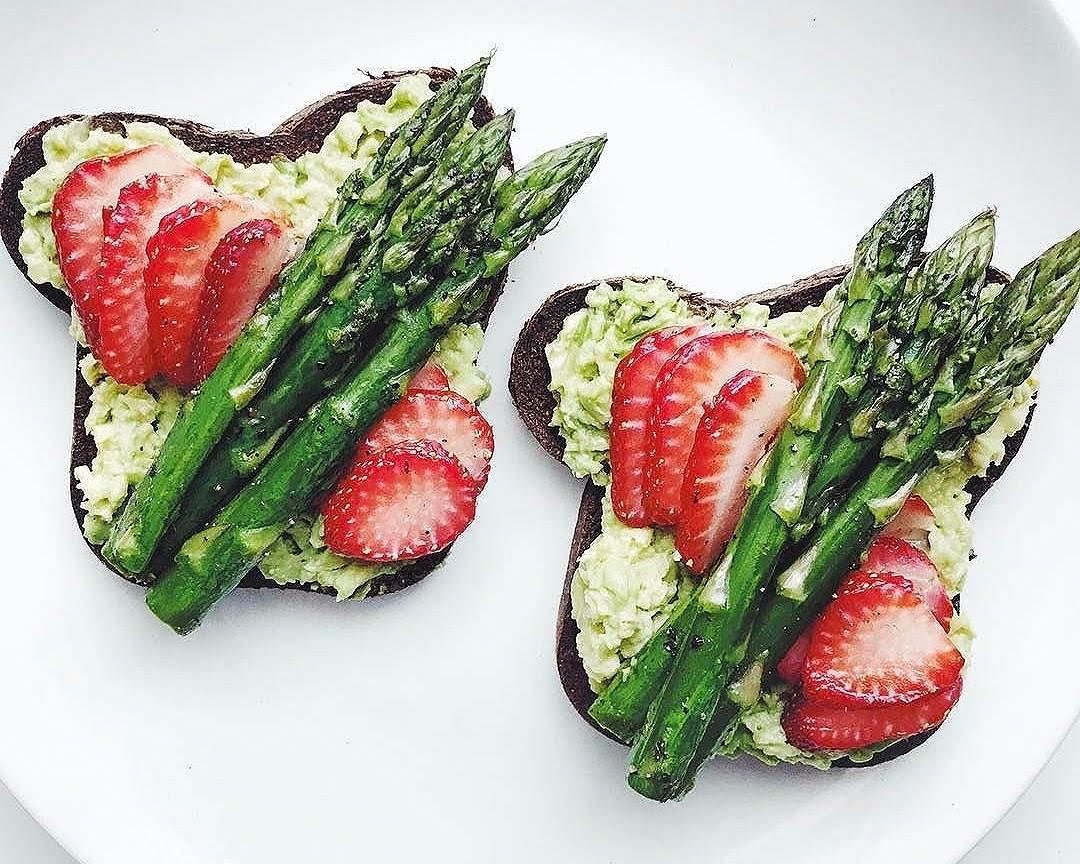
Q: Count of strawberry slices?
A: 14